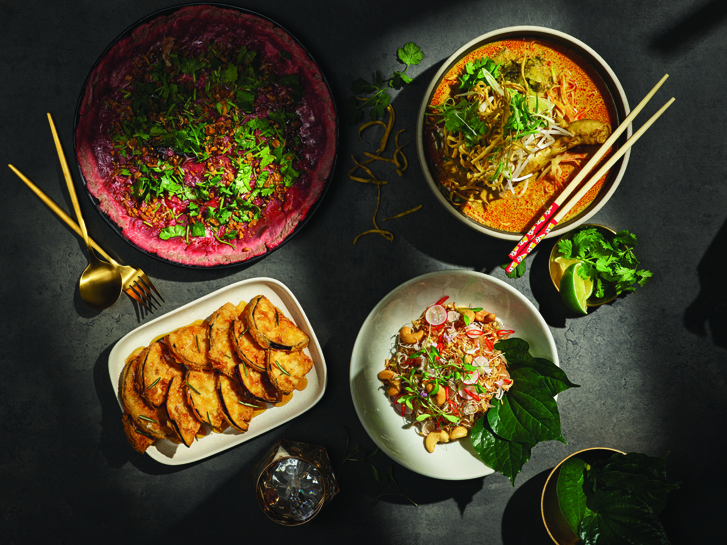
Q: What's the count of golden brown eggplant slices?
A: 12